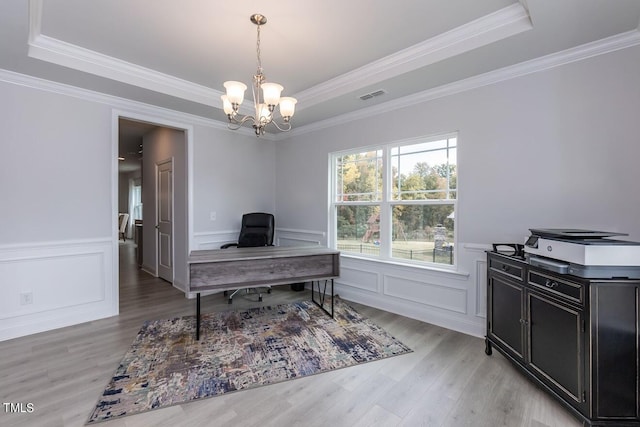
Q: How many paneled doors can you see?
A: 1